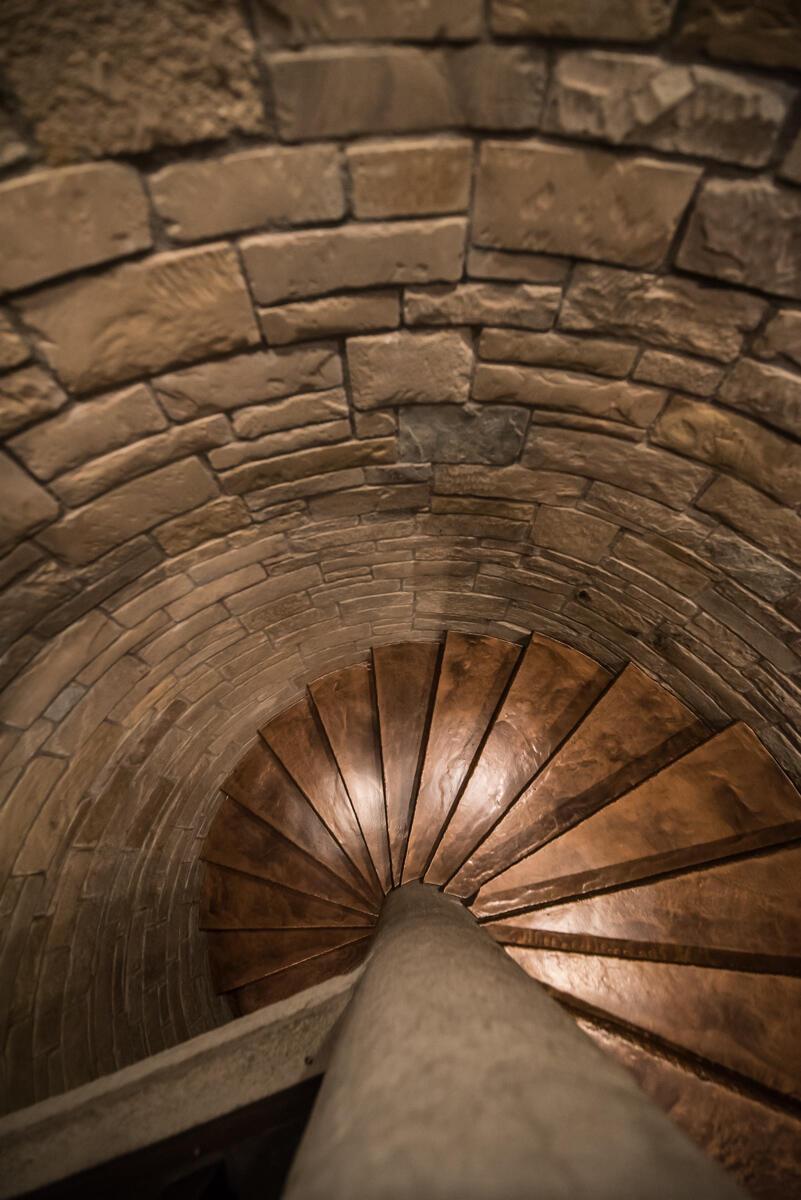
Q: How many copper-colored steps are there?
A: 15